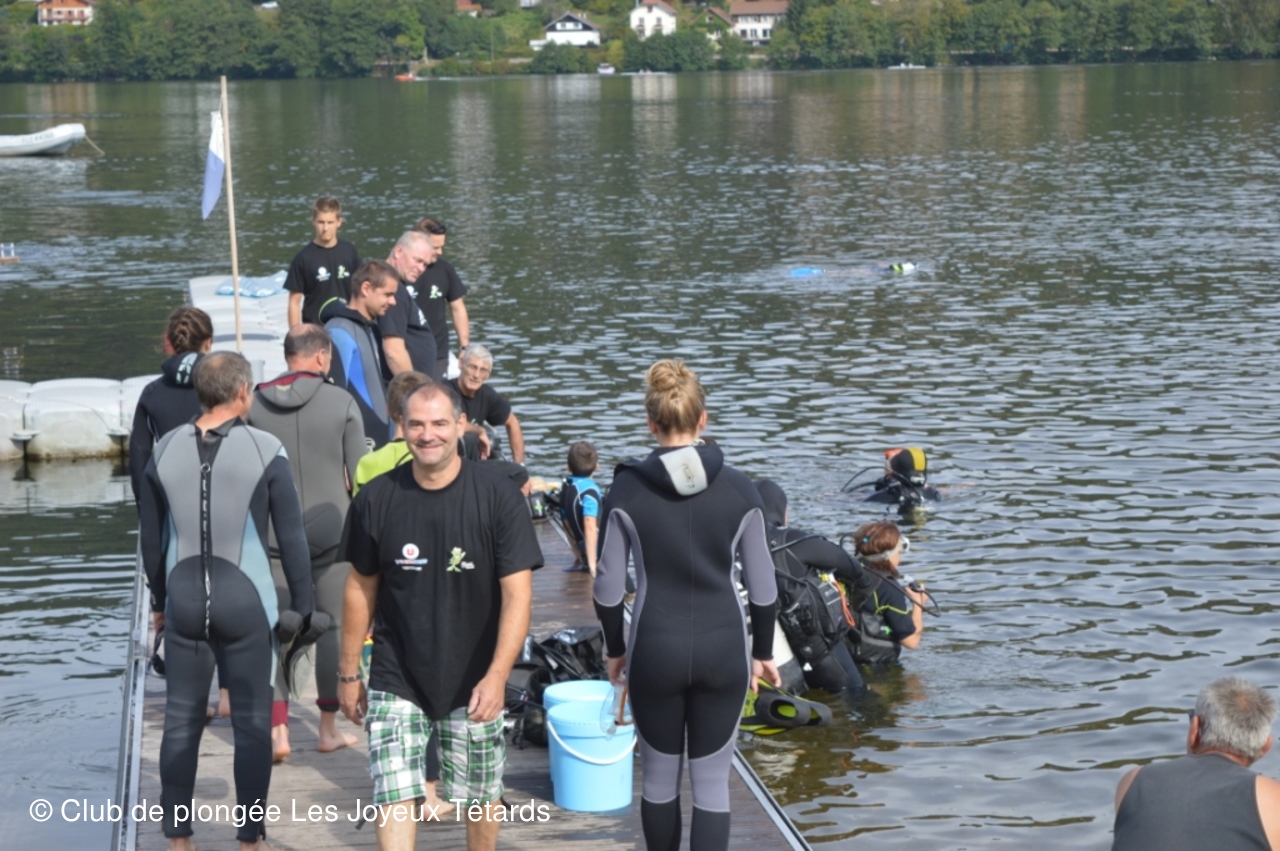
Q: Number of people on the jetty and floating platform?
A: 12